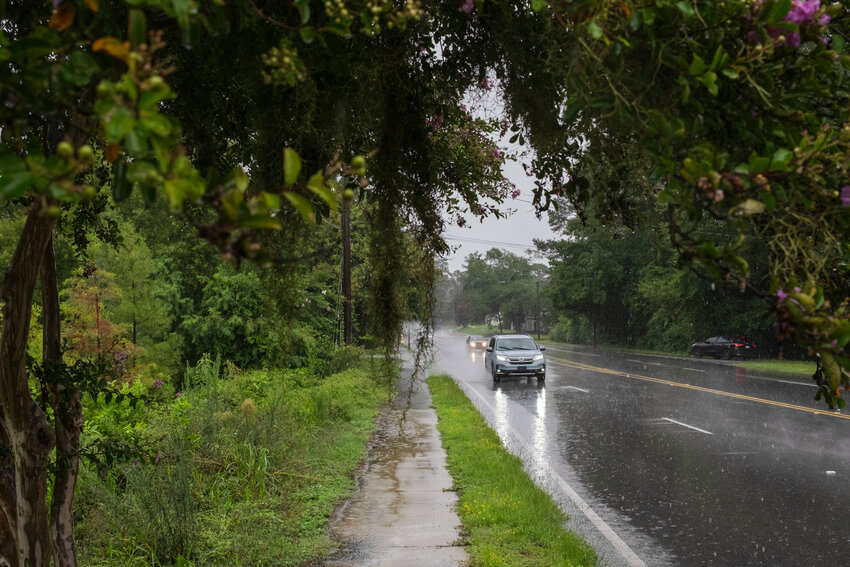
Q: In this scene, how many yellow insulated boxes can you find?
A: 0